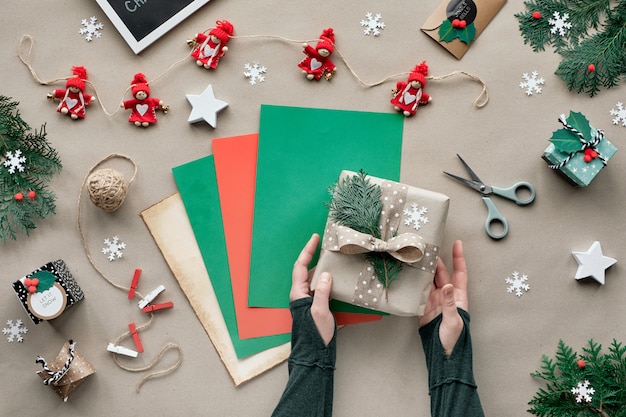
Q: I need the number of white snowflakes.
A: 12